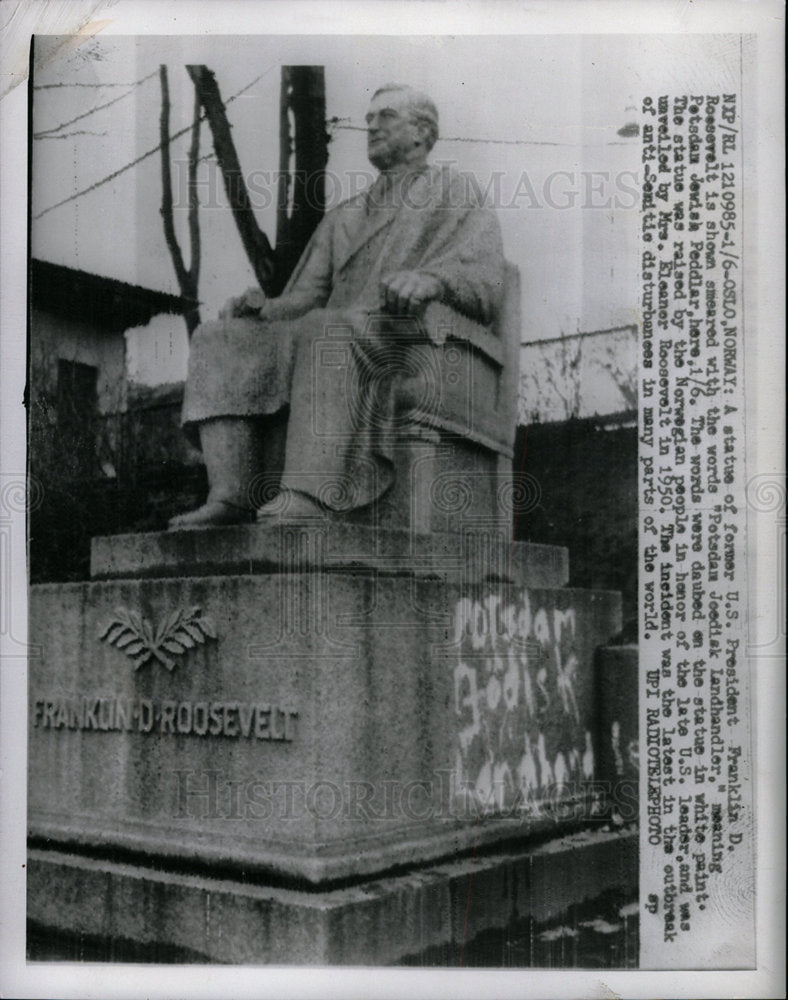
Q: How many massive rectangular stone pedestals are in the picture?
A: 1